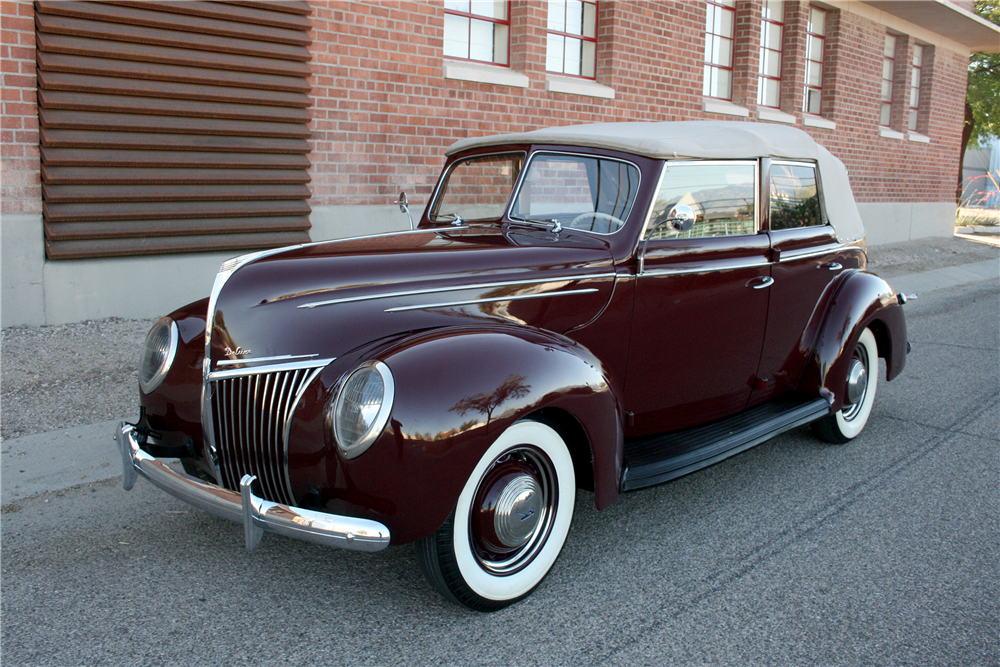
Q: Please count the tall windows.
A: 7